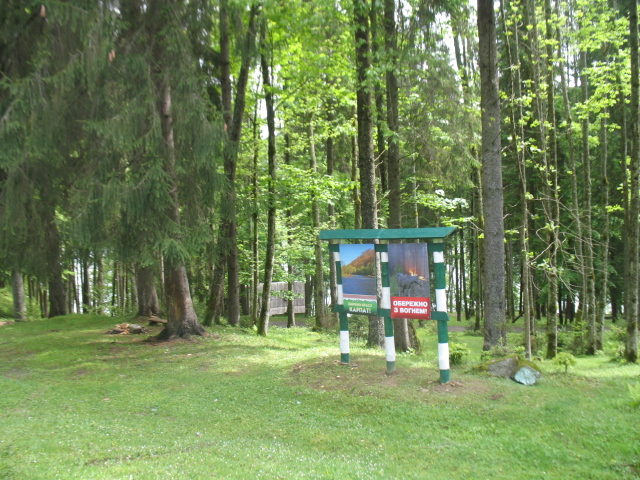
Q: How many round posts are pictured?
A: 3